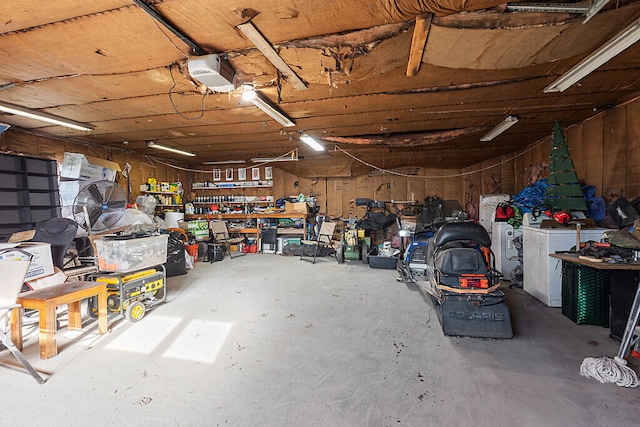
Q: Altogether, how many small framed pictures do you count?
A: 5